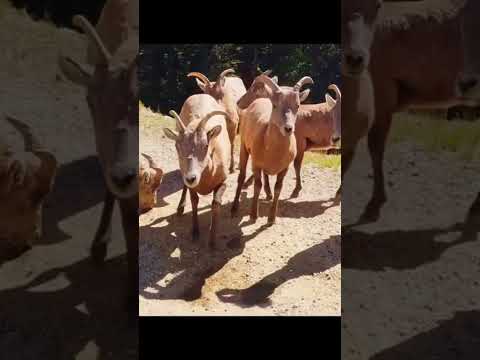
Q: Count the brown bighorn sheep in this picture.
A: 6